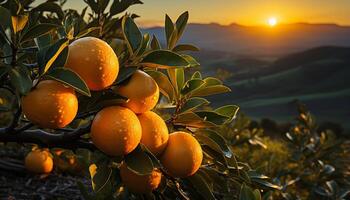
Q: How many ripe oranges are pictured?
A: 8